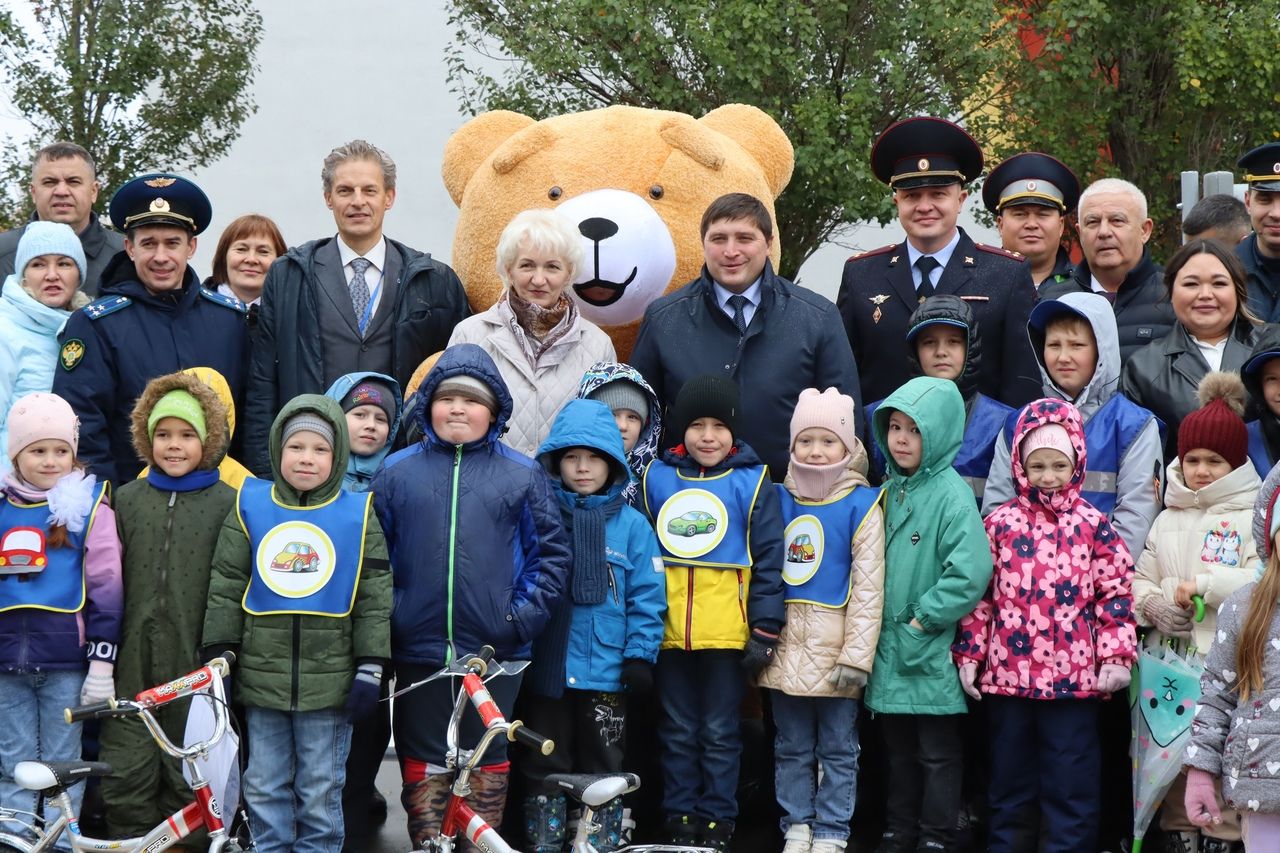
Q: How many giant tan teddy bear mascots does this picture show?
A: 1